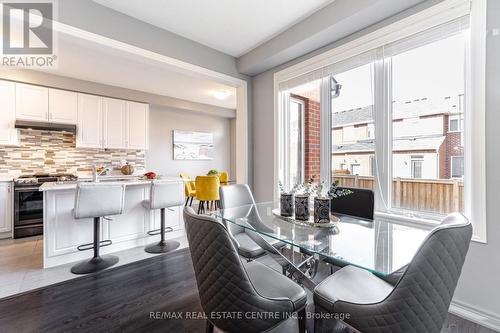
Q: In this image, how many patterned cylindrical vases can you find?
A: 3